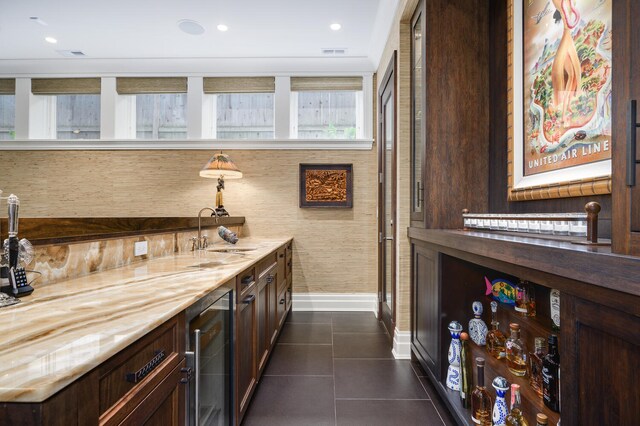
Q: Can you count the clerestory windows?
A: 5